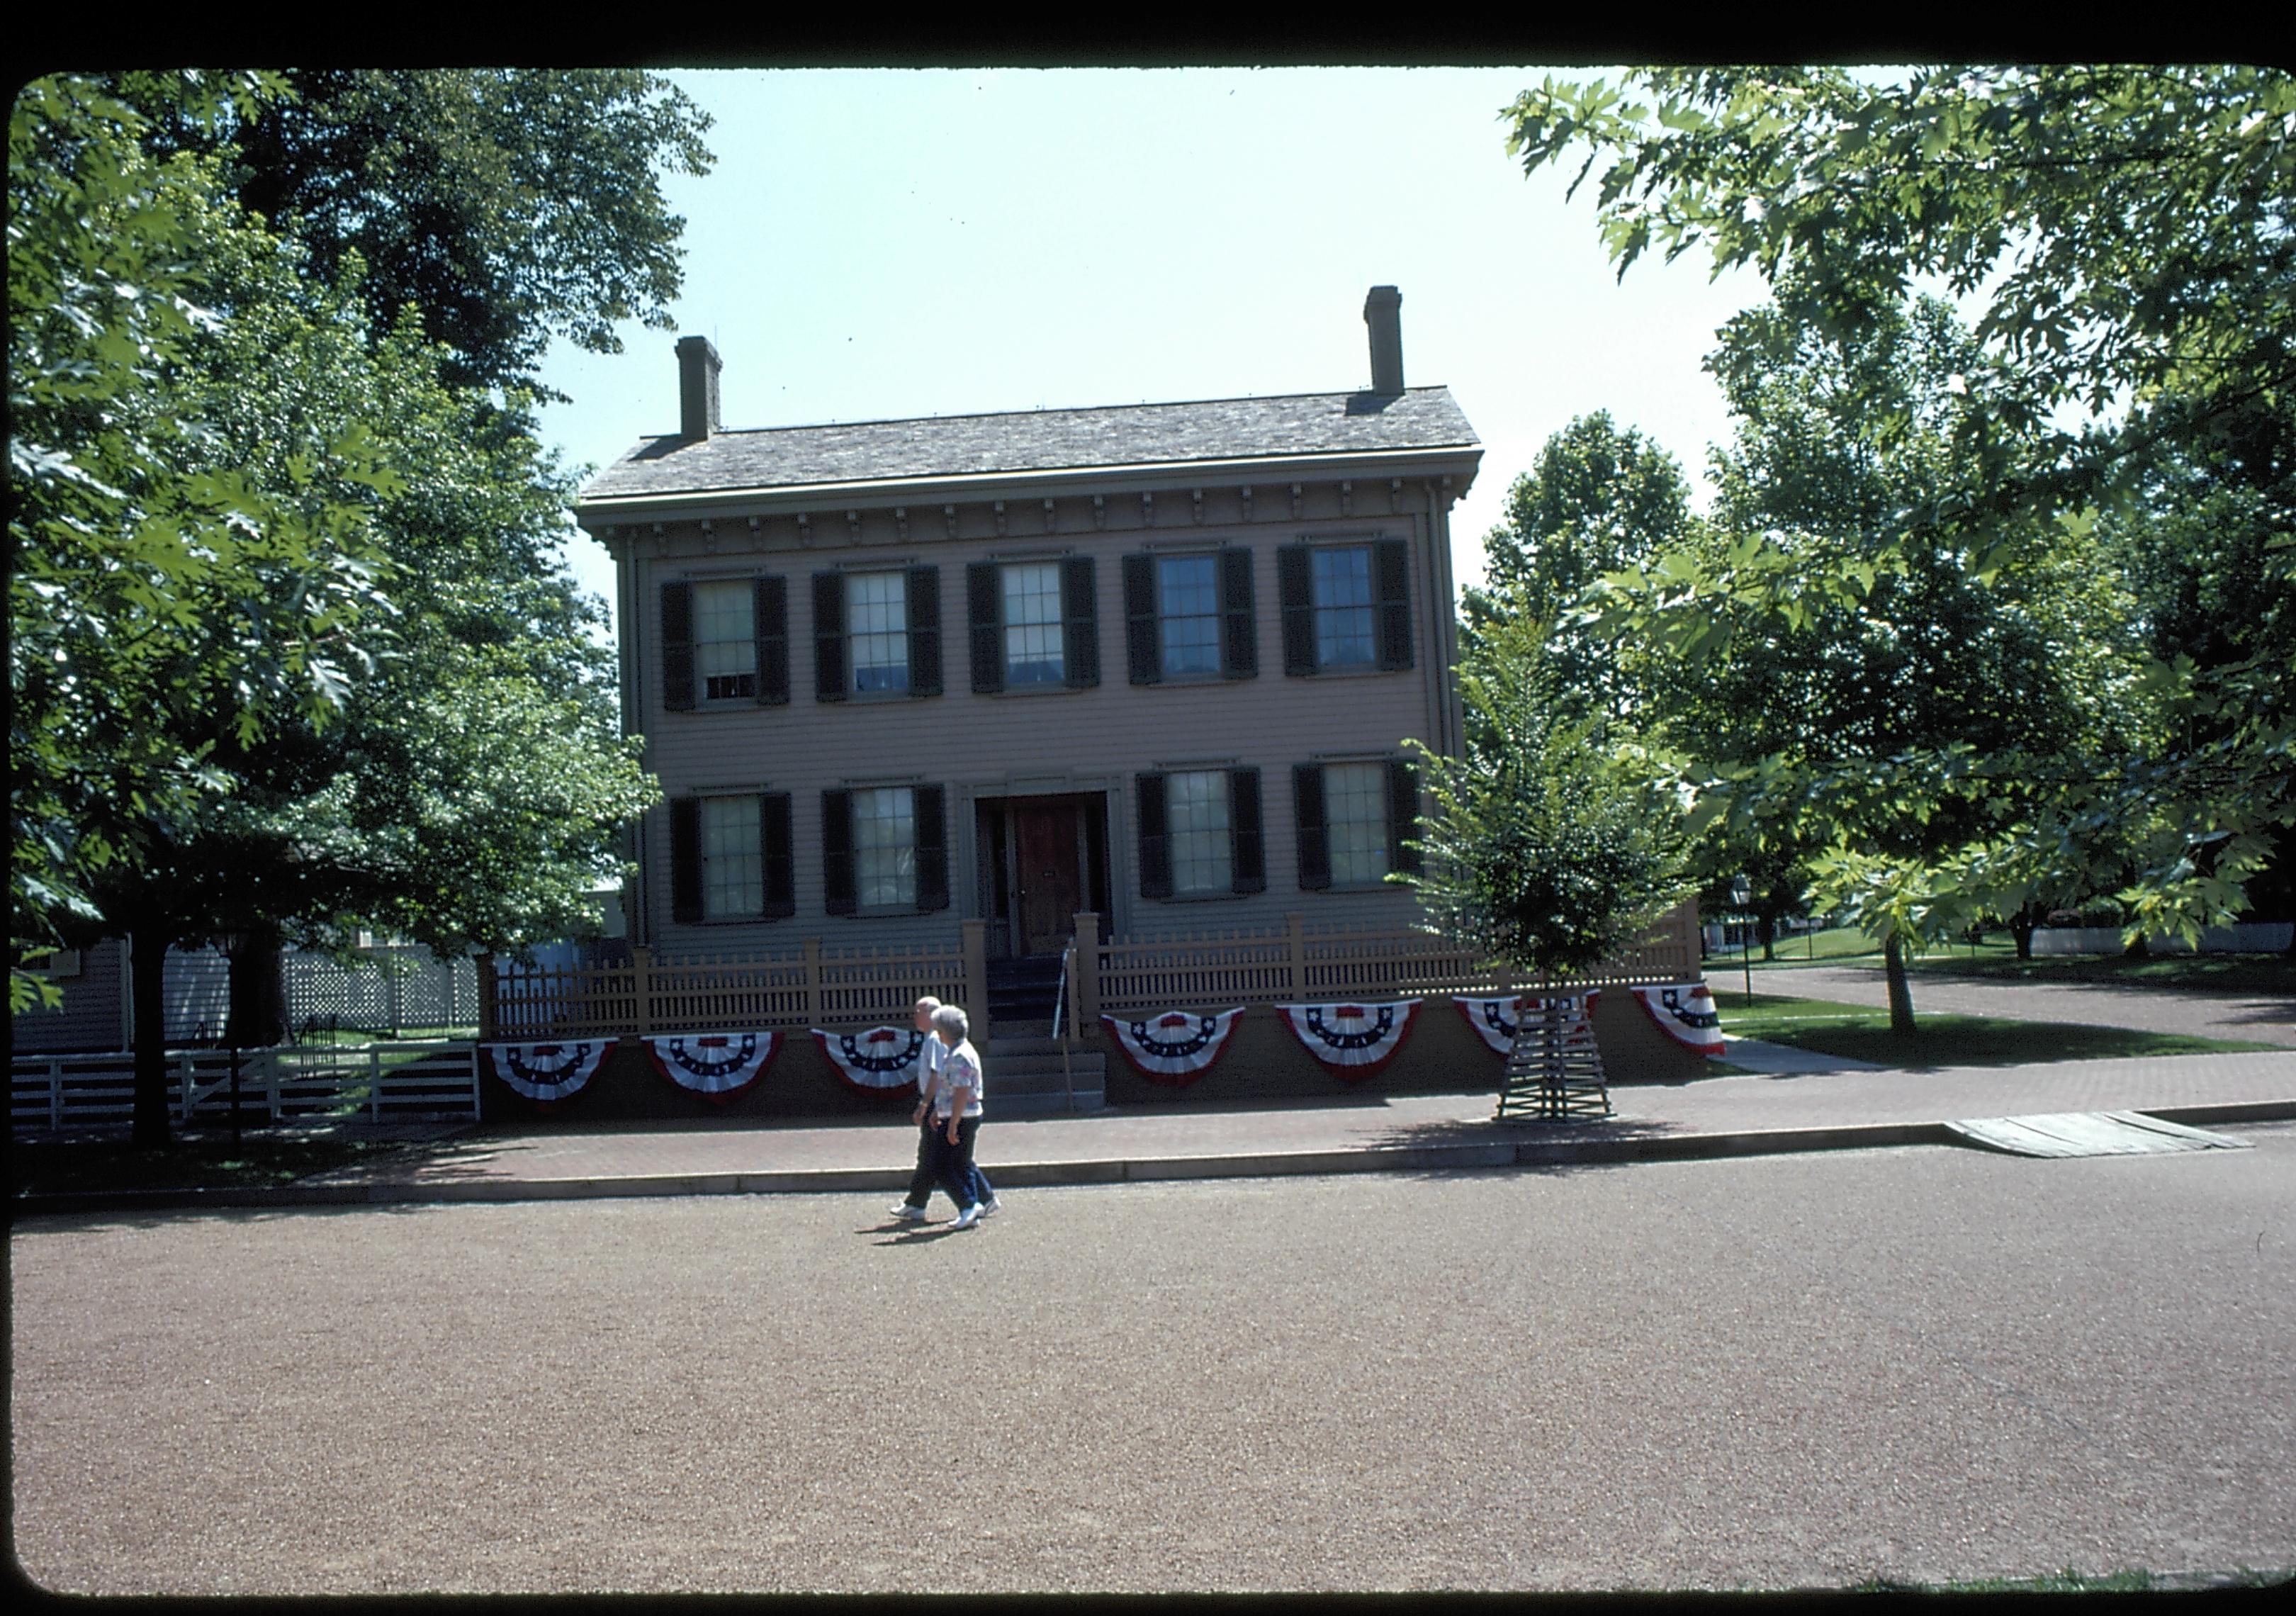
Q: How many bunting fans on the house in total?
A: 7